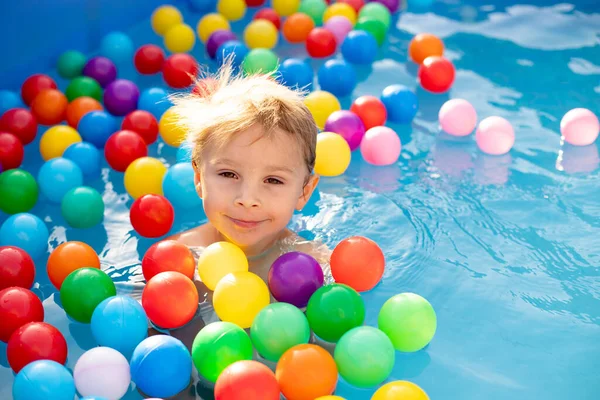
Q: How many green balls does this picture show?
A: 14